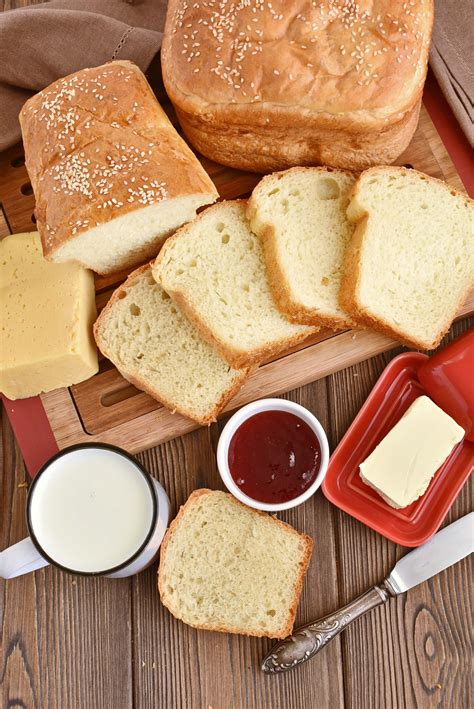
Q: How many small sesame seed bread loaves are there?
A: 1